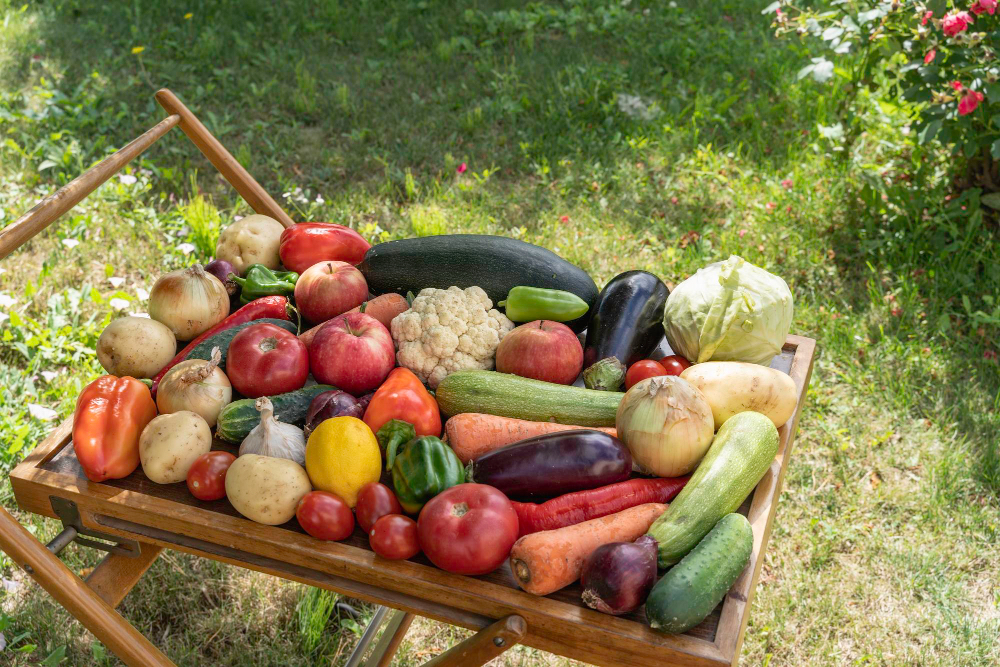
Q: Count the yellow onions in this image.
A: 3